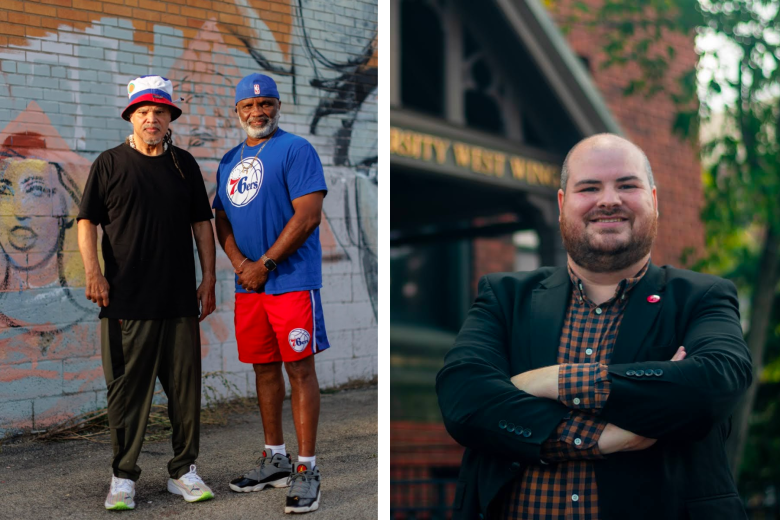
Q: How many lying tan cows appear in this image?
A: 0